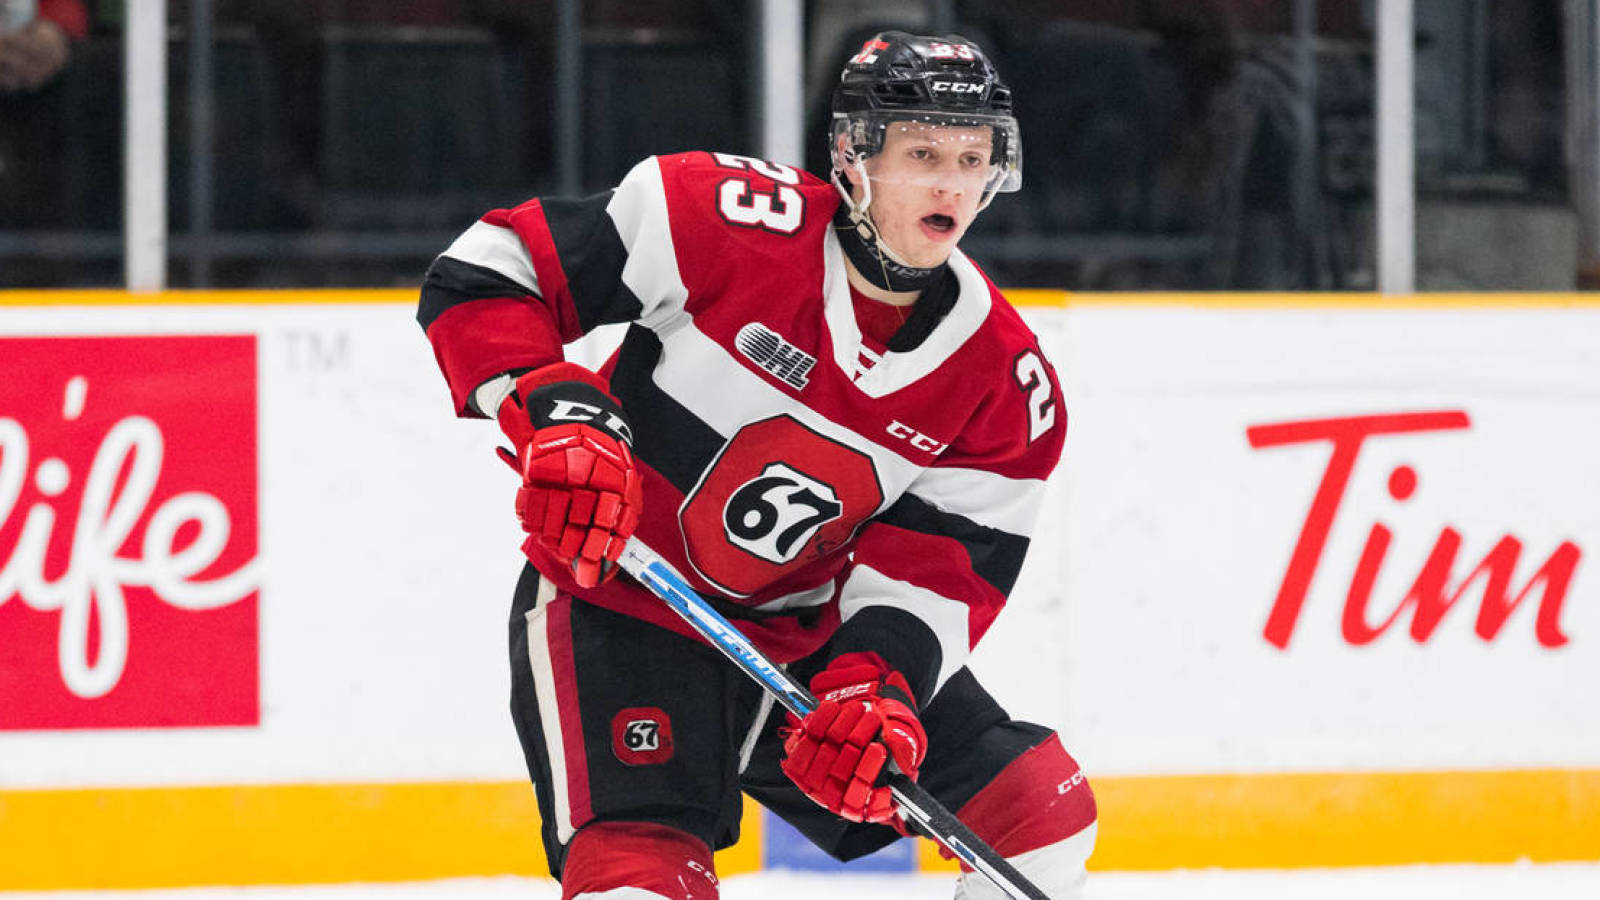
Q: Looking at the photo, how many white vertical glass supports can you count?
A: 3